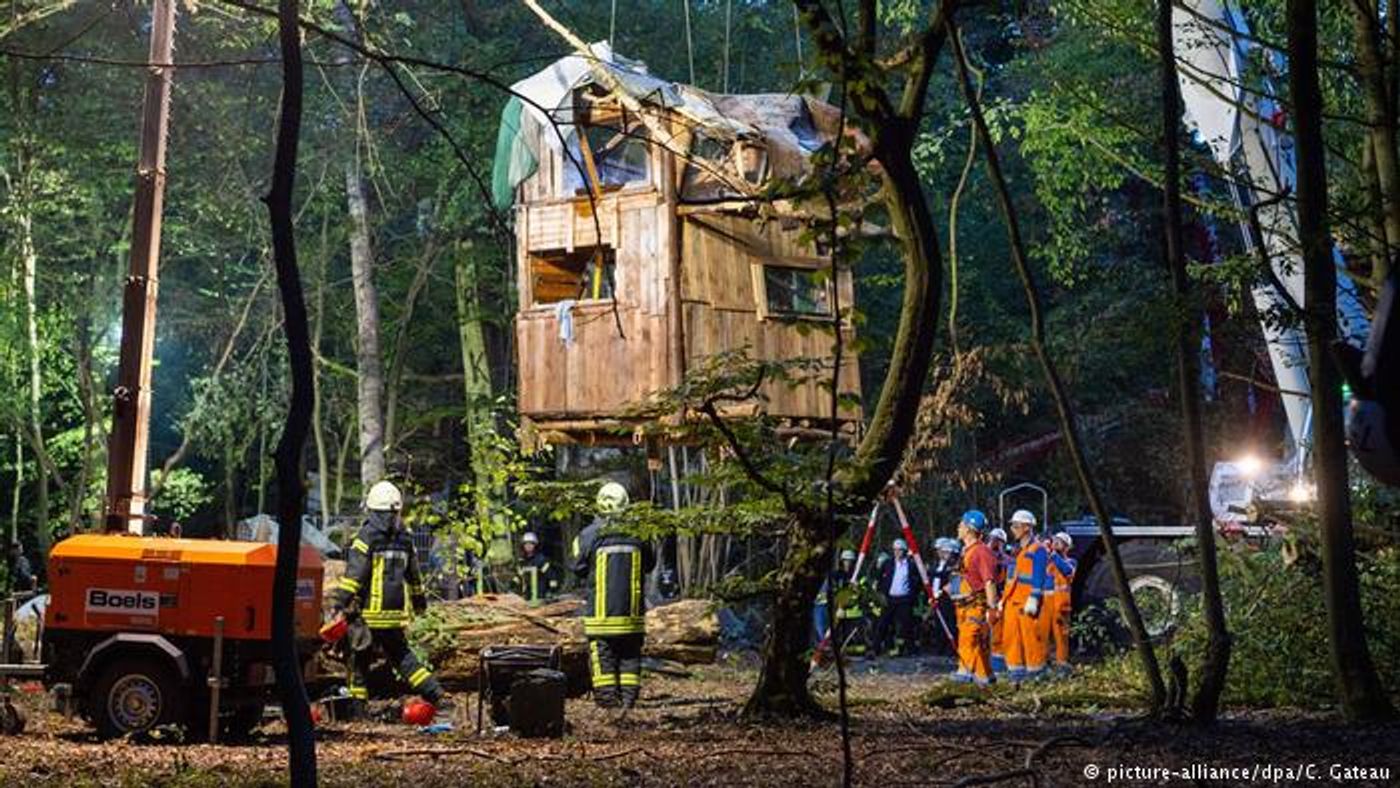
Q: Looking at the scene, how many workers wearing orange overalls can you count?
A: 4